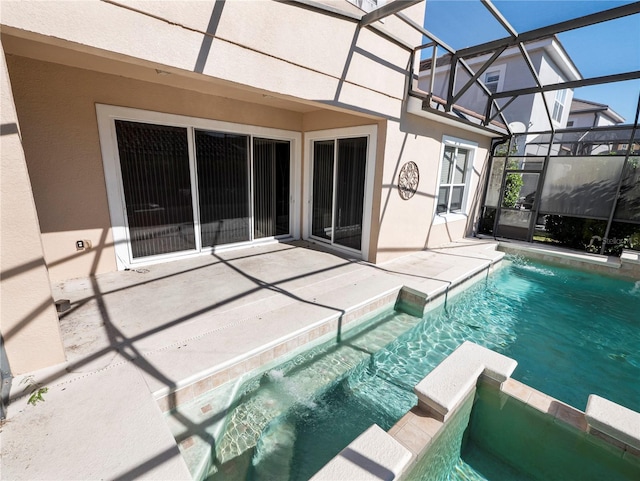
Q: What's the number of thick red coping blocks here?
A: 0